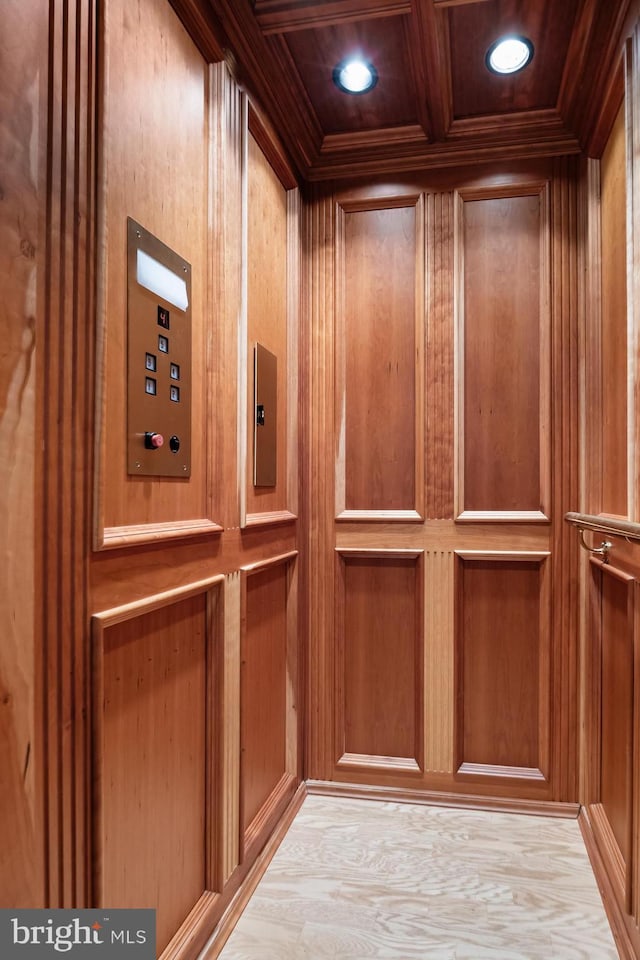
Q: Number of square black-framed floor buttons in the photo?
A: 5